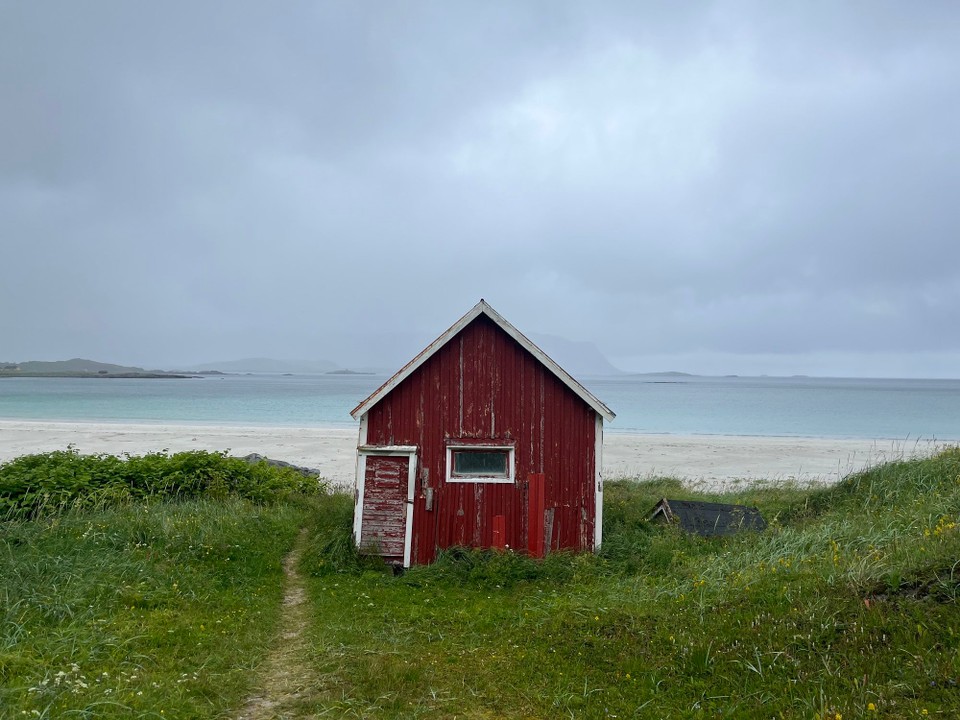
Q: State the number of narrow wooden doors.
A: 1